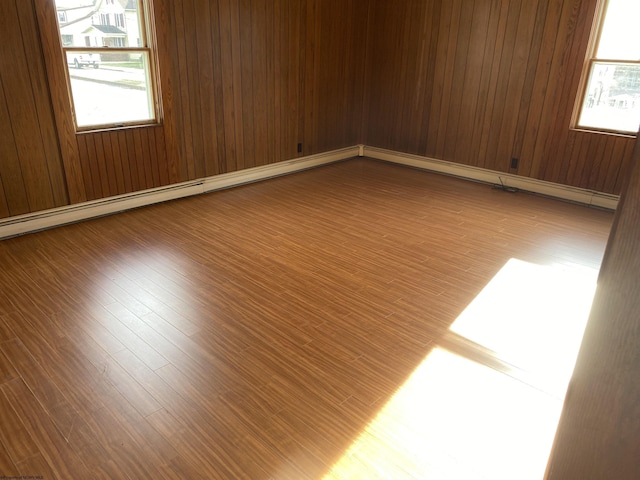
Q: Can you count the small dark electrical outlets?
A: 2